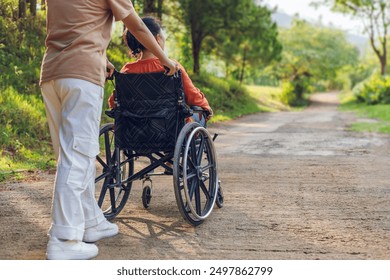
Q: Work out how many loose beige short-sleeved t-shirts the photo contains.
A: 1